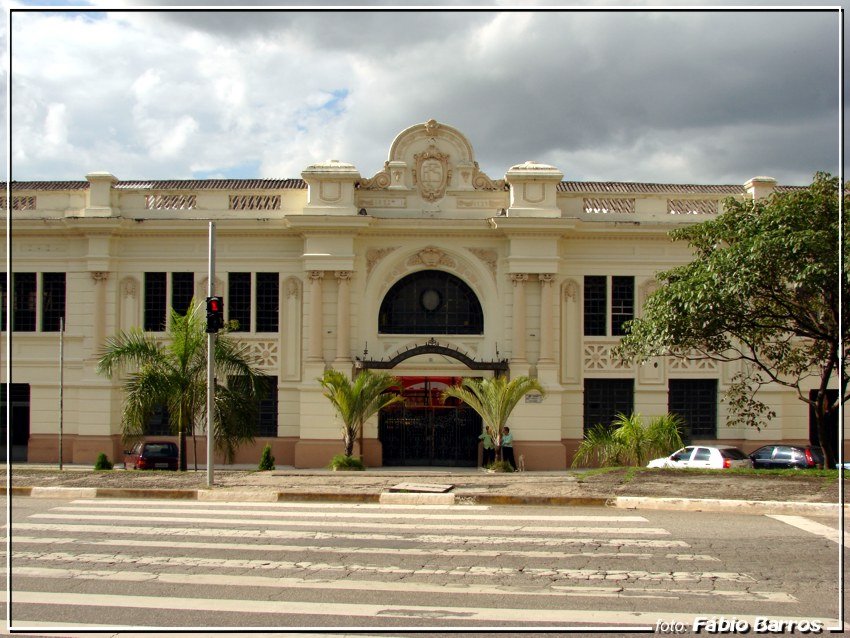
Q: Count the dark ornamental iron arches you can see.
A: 1